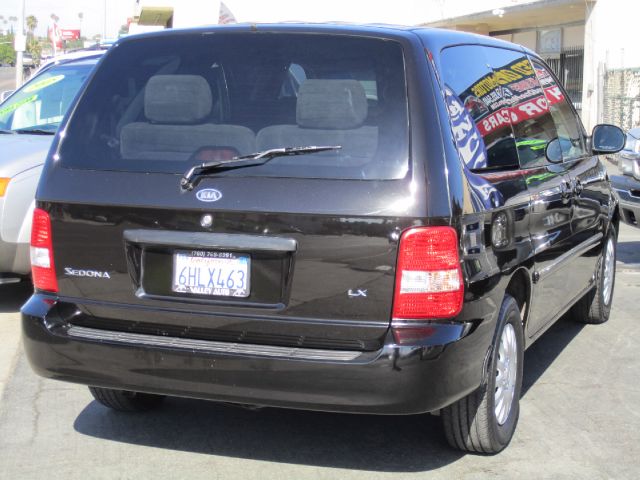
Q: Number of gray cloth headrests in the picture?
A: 2